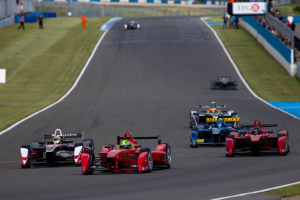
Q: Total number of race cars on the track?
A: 7